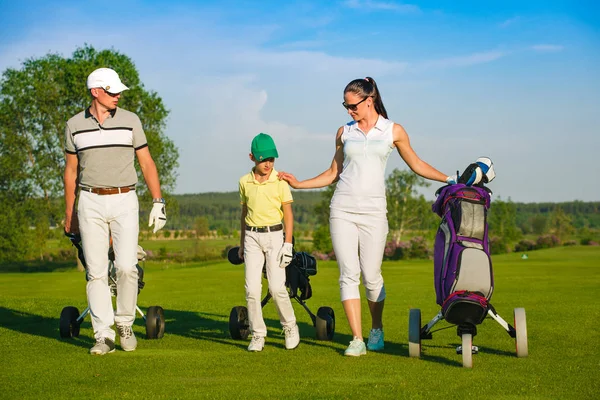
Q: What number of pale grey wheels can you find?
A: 3